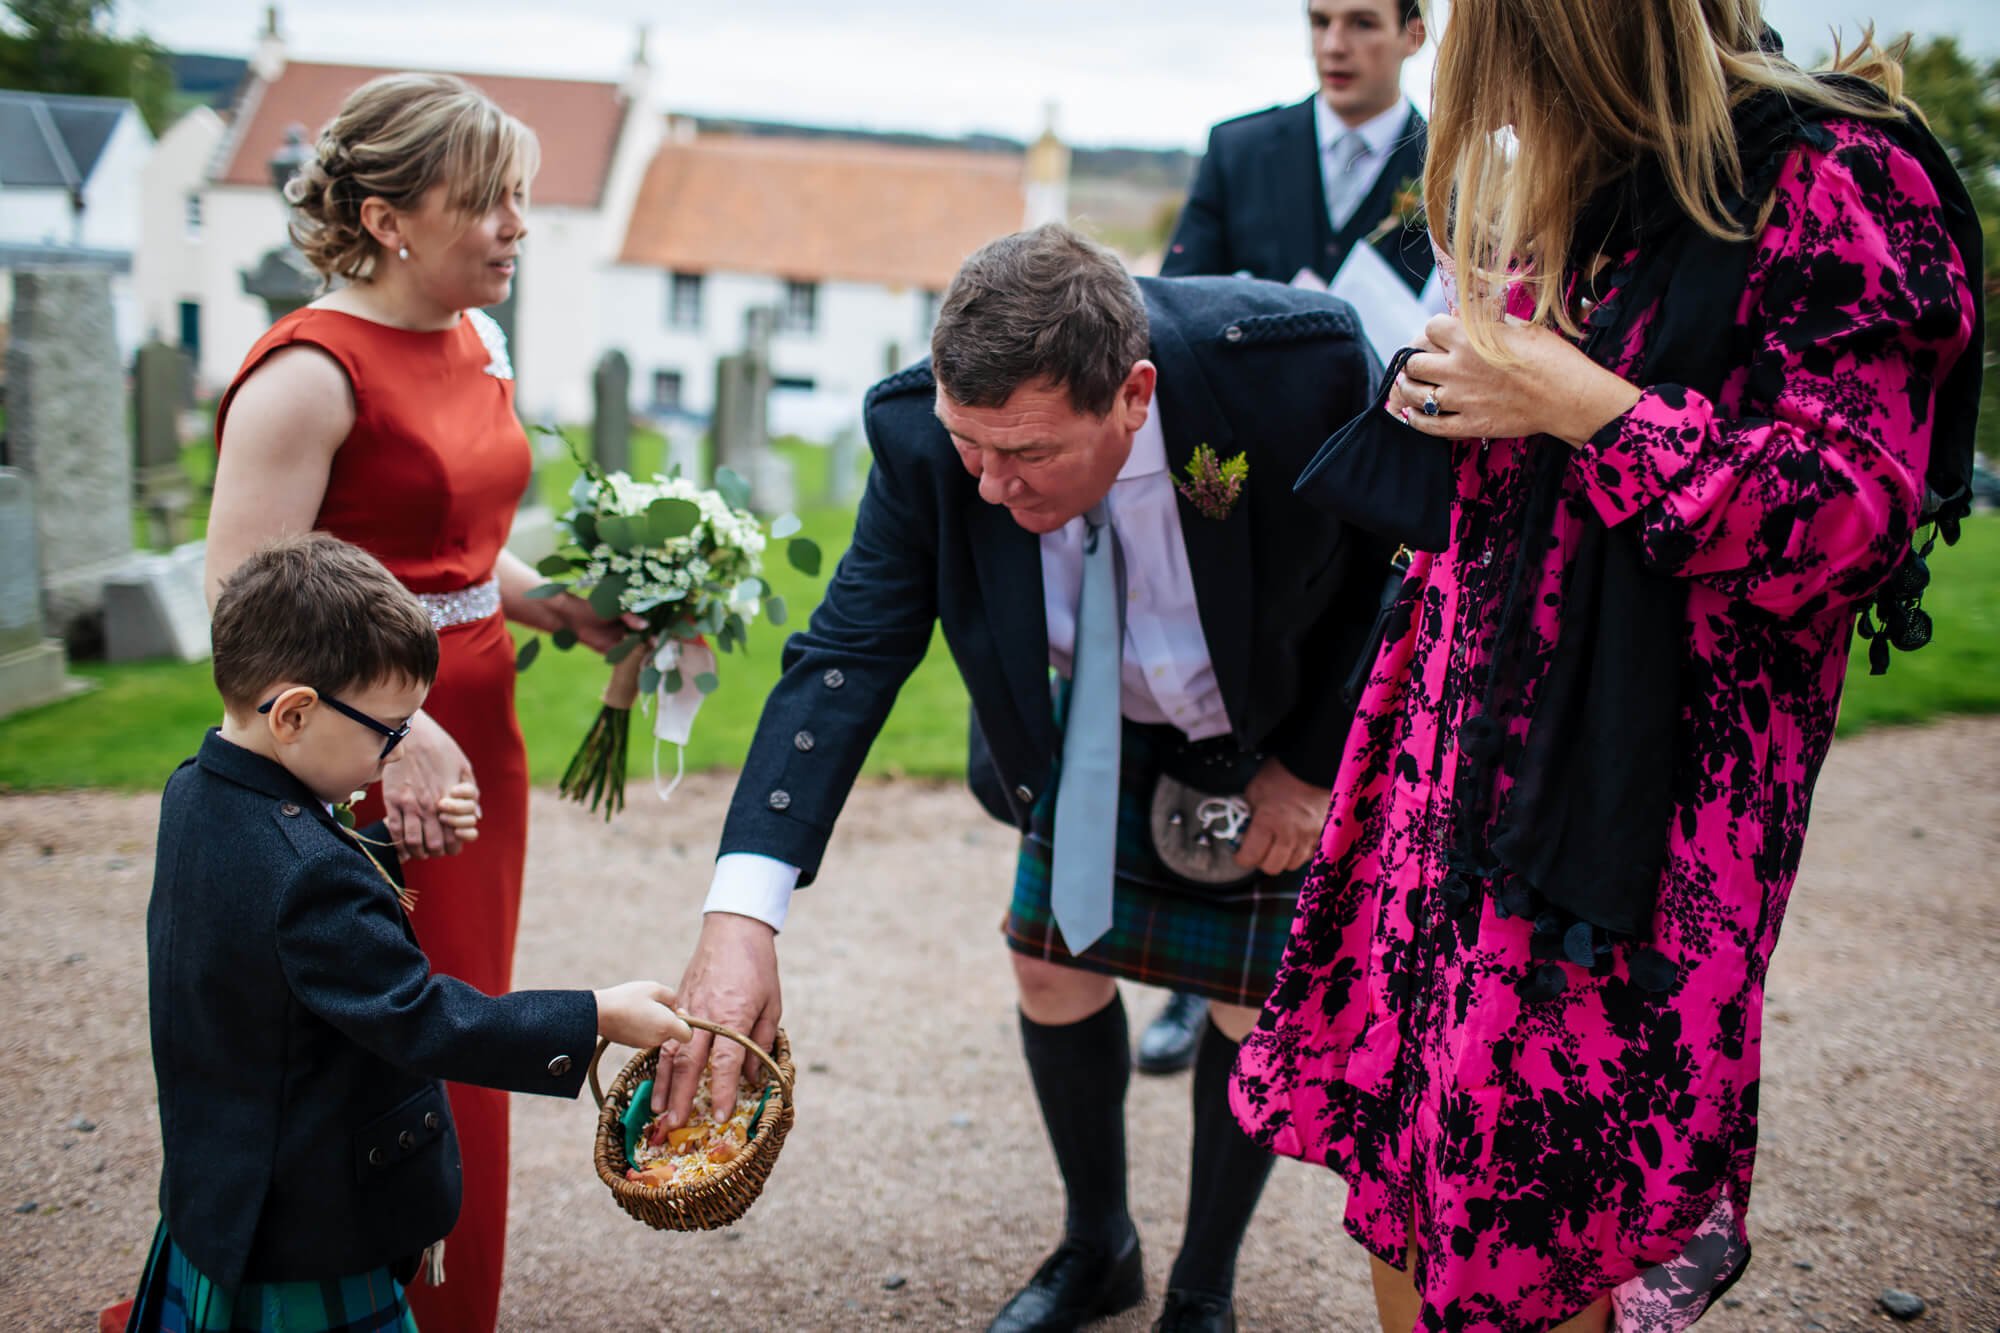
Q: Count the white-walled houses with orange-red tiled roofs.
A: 2